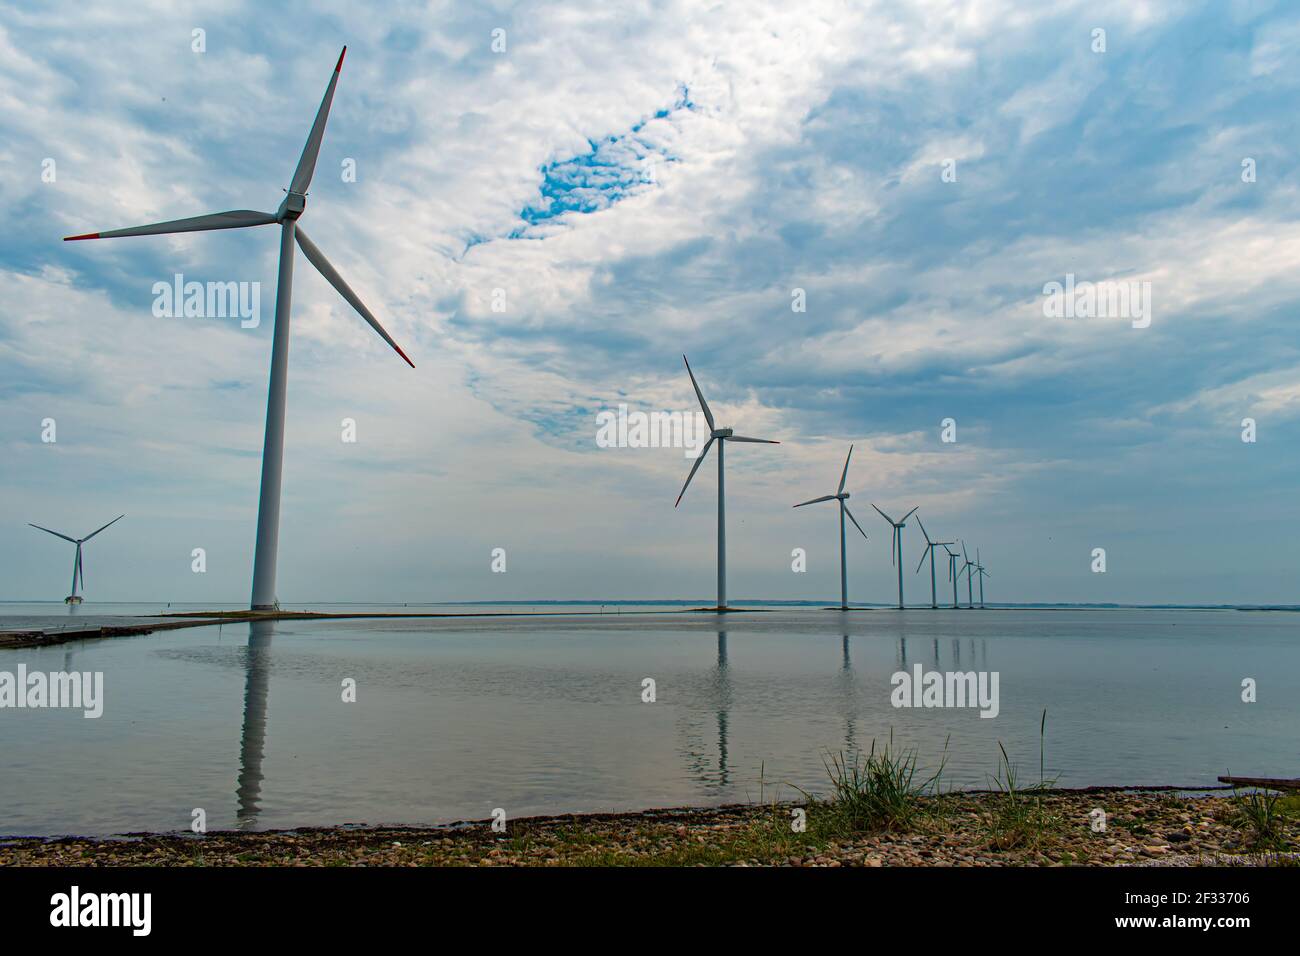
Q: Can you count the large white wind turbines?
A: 9